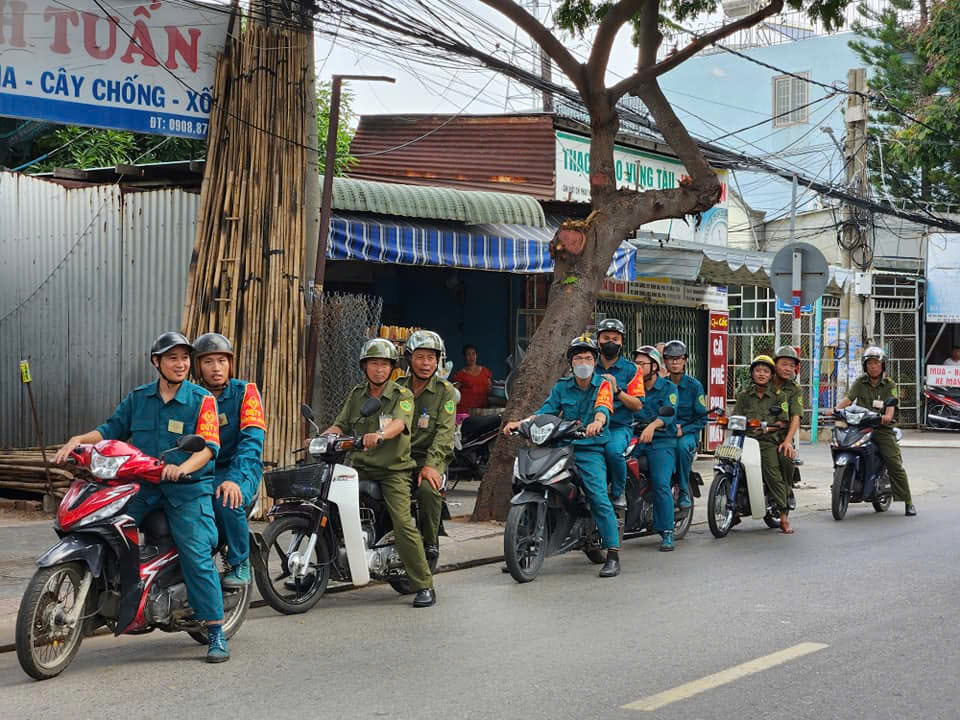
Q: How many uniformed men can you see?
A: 11